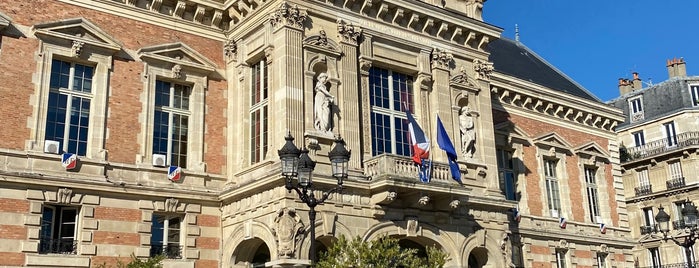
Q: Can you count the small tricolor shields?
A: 5